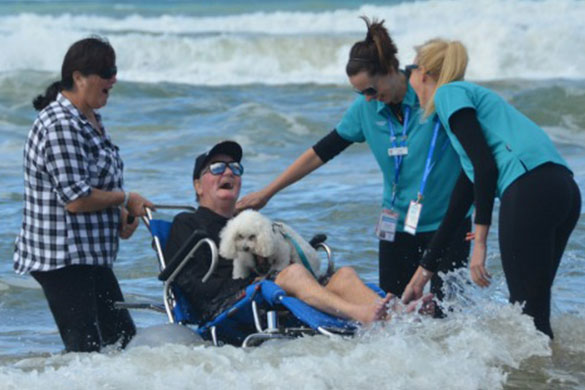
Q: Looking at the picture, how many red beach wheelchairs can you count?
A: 0